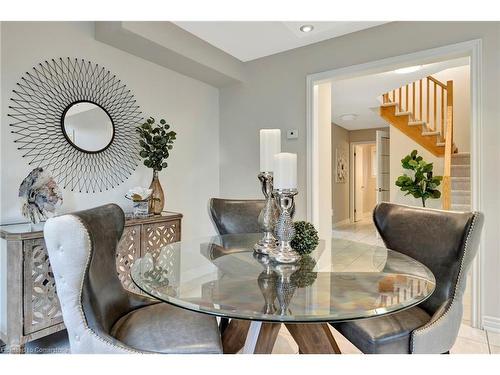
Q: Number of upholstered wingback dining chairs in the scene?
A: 3